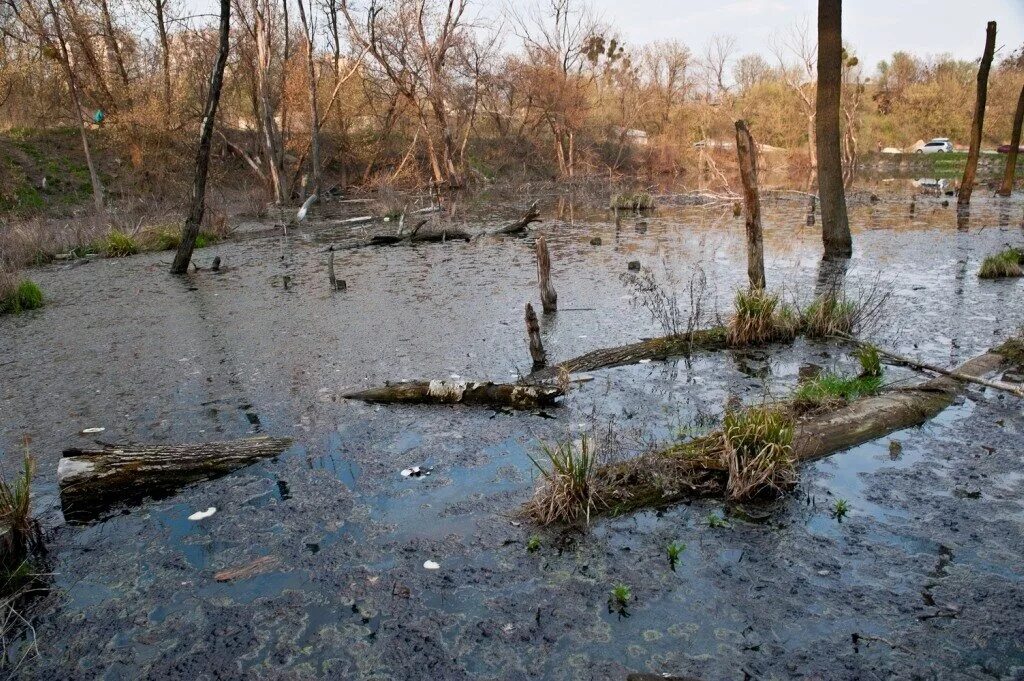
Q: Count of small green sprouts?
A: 5